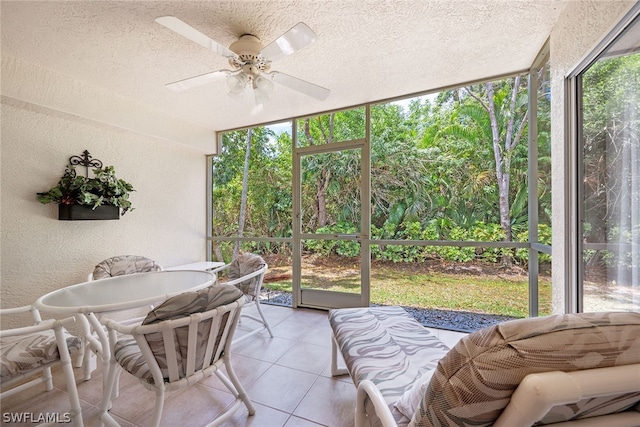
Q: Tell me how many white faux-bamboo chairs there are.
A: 4